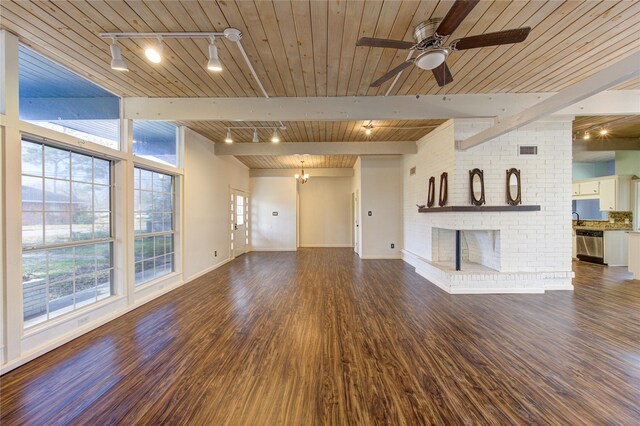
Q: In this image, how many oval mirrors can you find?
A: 4